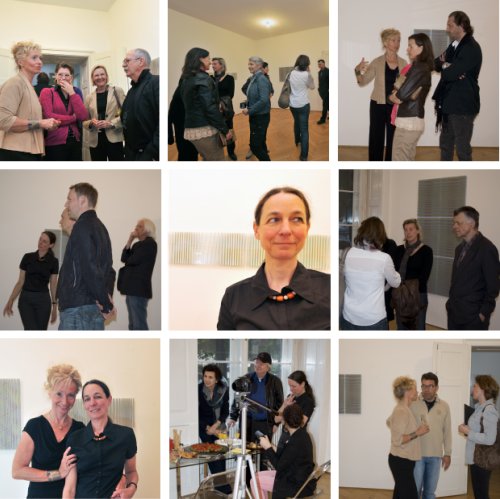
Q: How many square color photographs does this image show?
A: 9